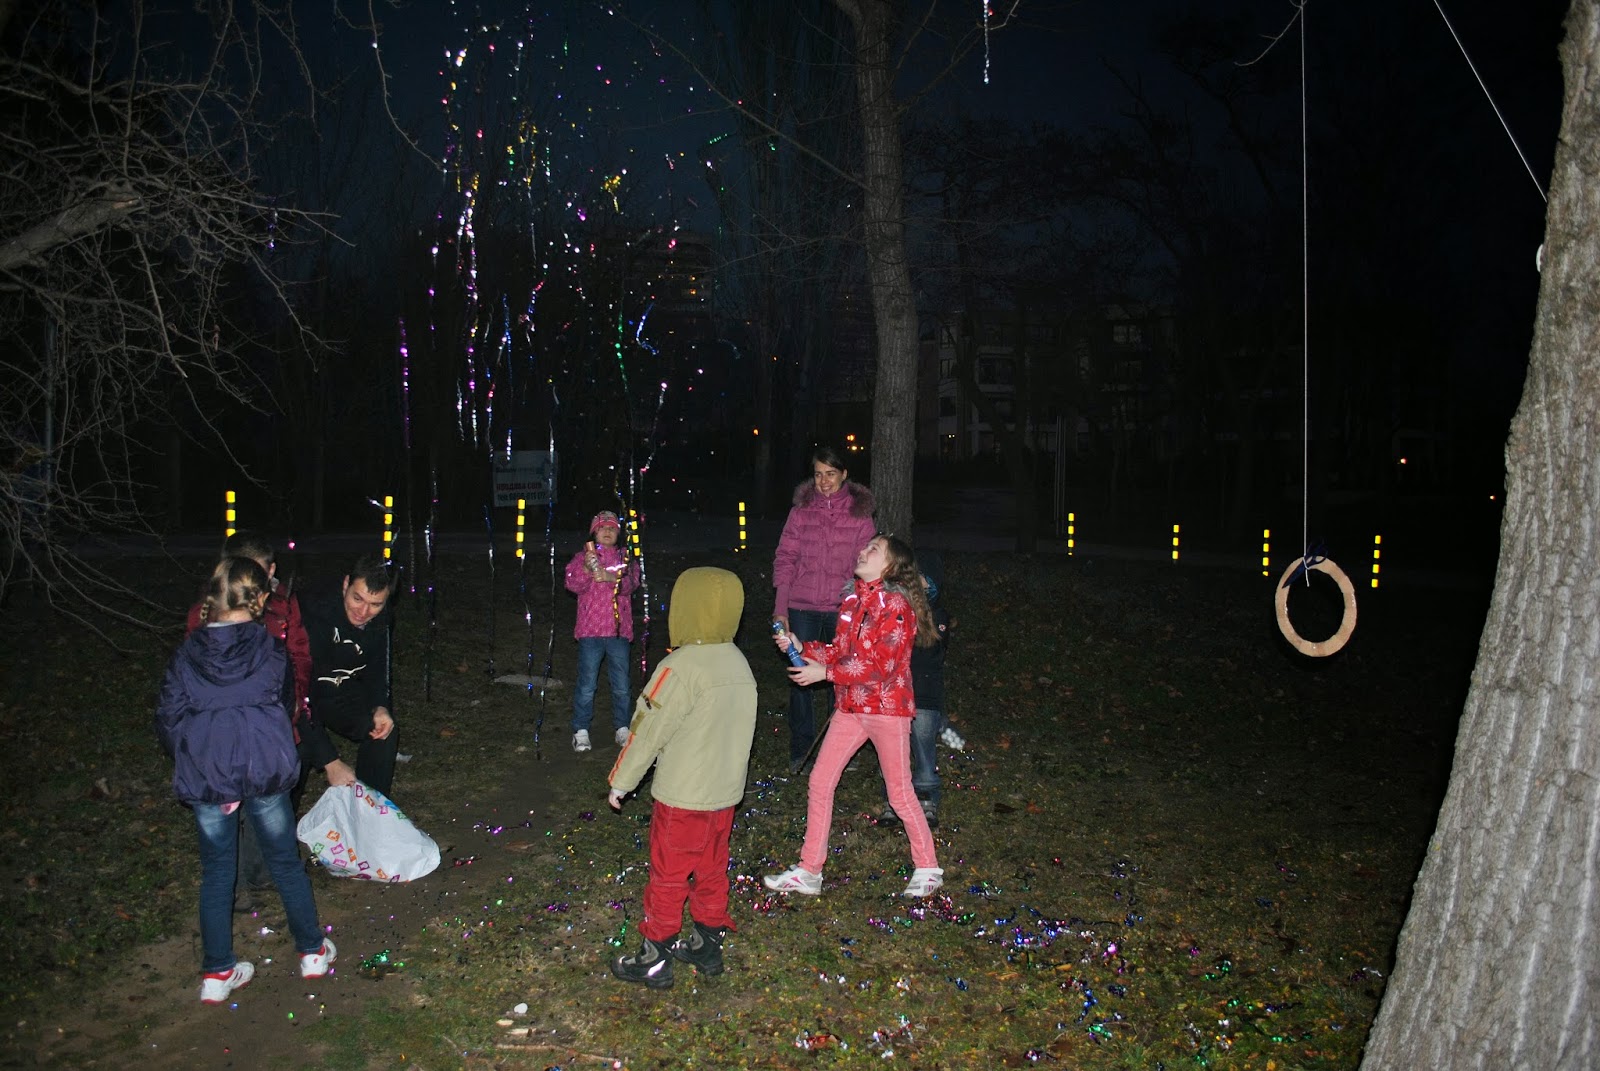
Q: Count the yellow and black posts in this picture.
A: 9